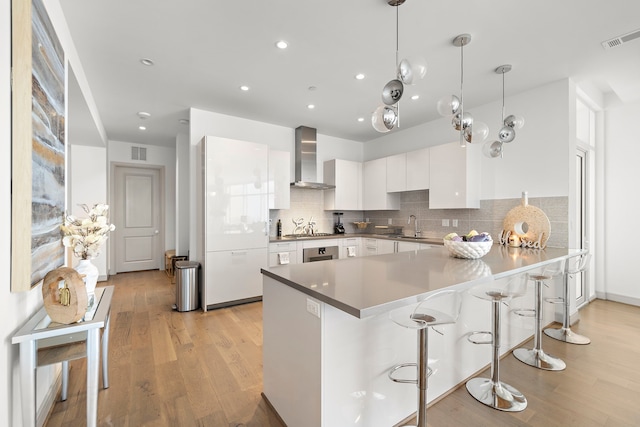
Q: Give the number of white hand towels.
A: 2